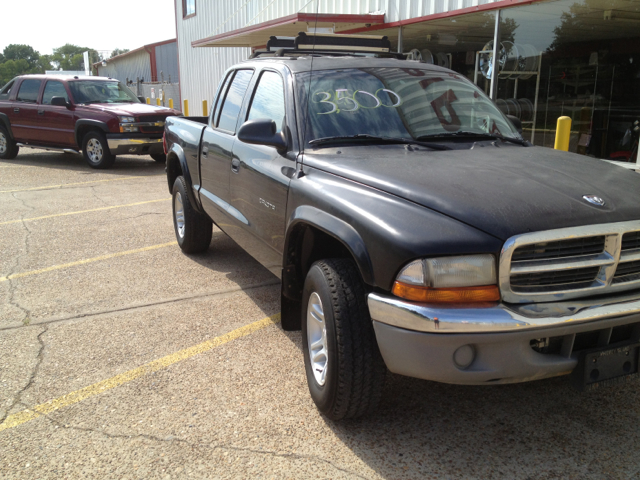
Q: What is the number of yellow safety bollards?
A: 6